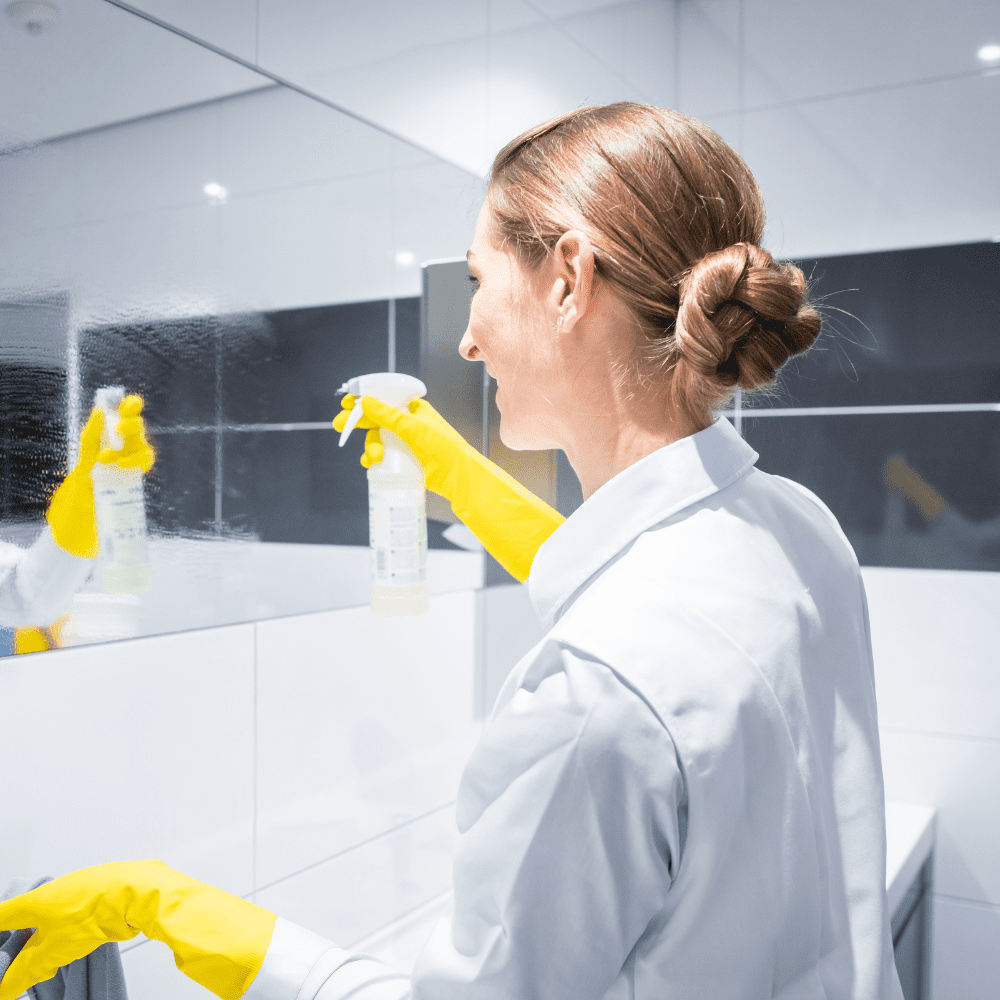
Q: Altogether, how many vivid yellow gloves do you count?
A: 2